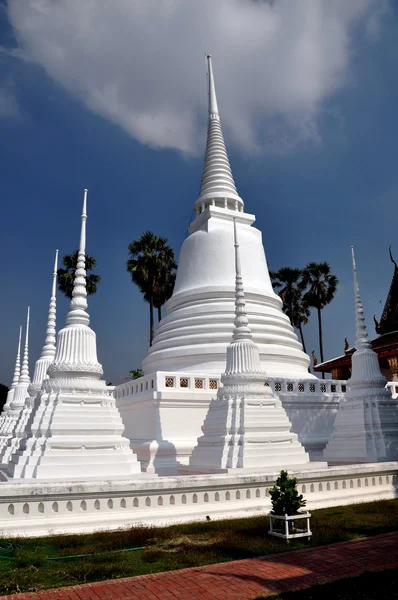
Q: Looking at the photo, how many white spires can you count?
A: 7